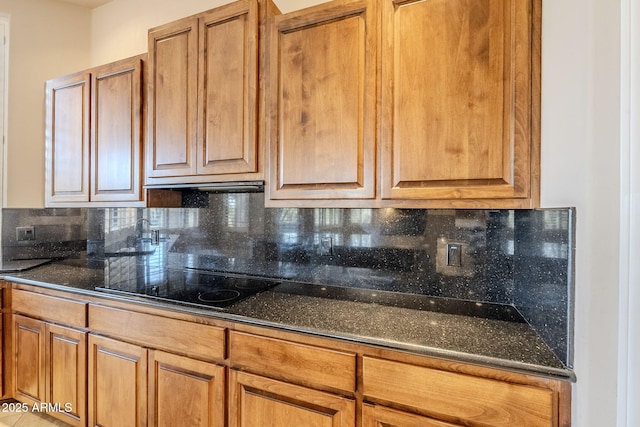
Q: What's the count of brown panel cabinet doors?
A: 12